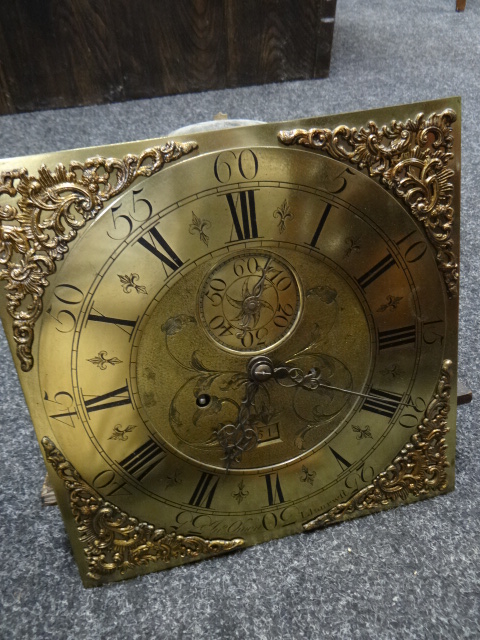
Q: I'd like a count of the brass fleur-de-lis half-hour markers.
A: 12